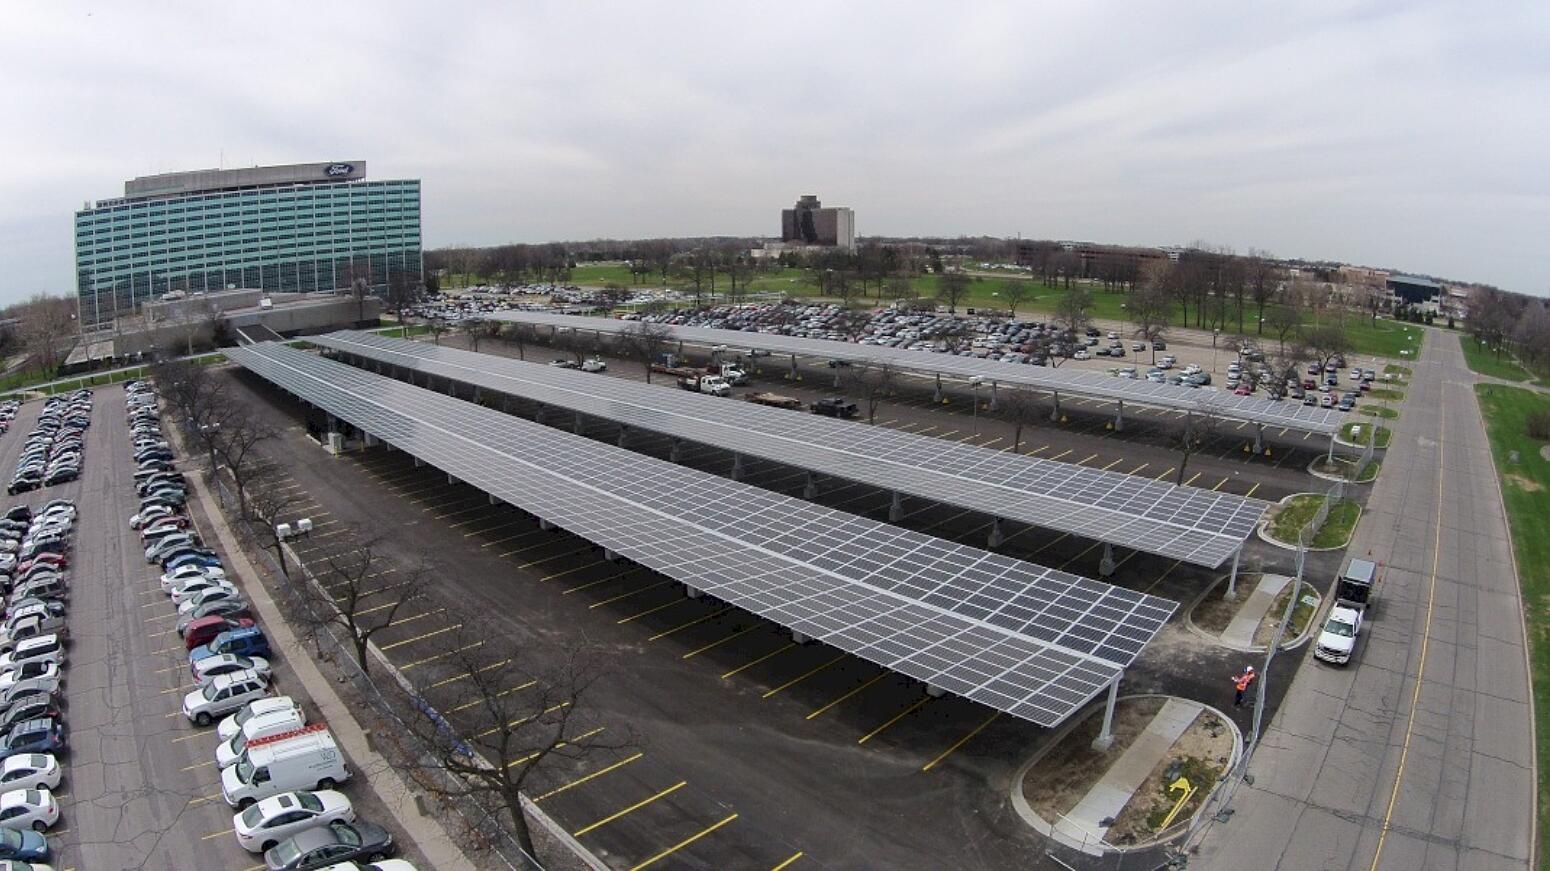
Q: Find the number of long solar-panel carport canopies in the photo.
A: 3